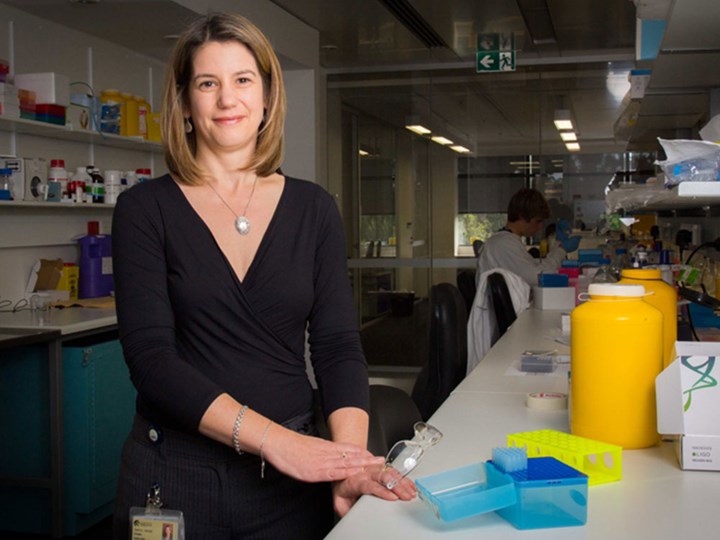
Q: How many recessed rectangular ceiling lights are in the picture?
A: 6